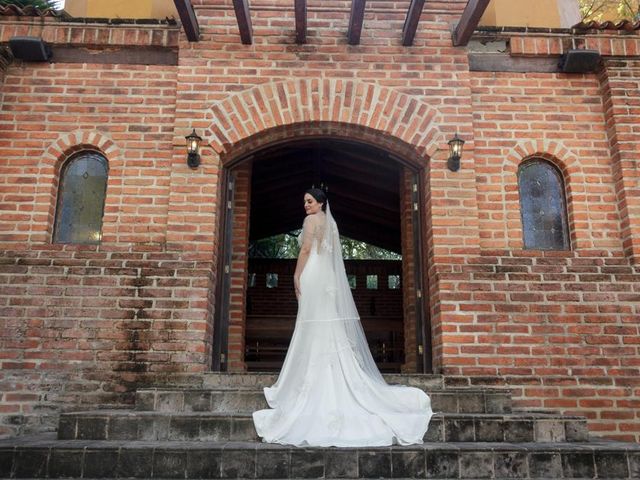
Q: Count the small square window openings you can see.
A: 5